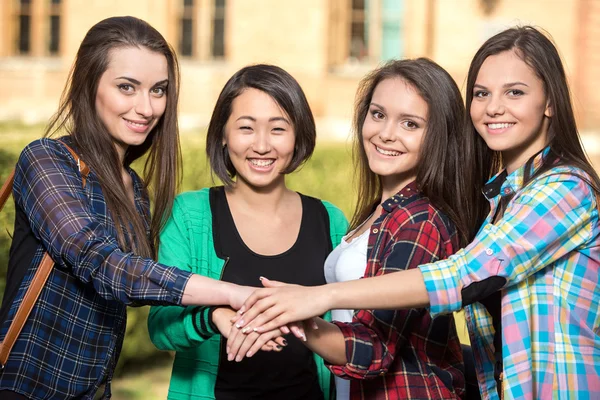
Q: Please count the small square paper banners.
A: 0